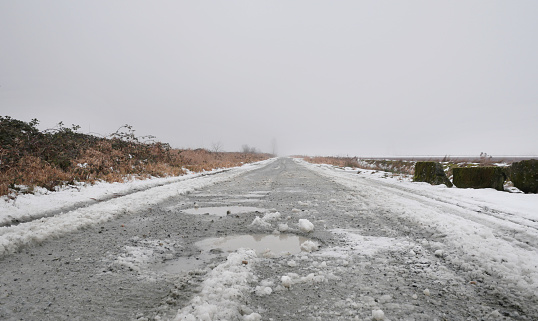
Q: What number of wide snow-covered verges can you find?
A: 2